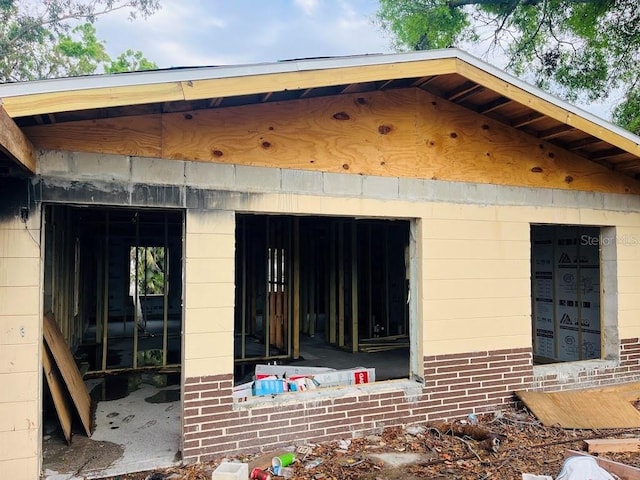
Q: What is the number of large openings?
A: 3